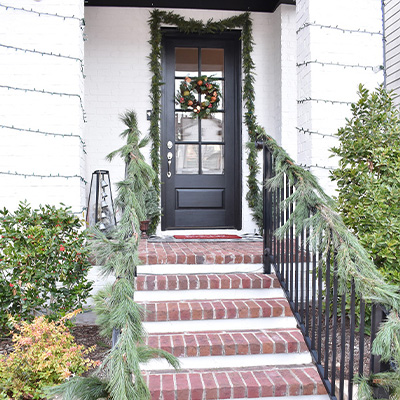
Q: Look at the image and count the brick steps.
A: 5